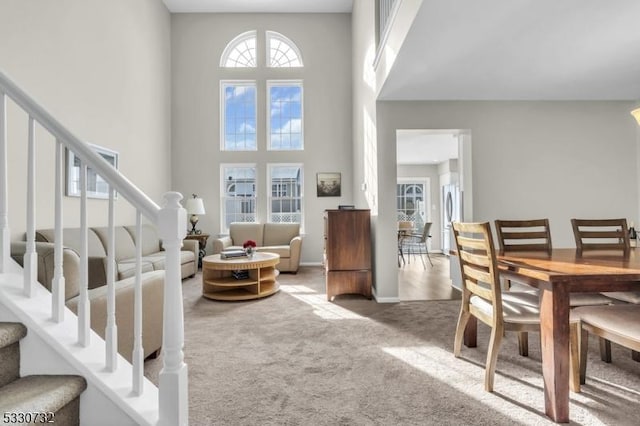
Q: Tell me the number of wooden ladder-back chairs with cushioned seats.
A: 3